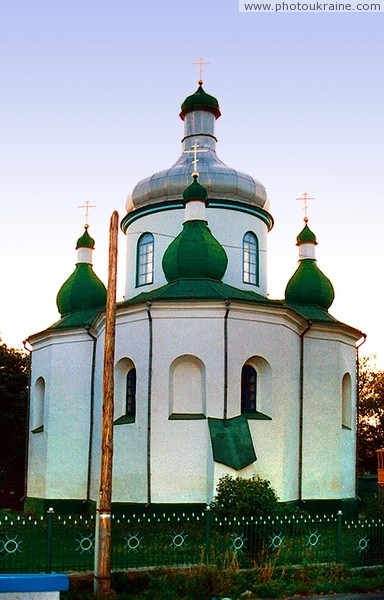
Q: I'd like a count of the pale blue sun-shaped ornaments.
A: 8